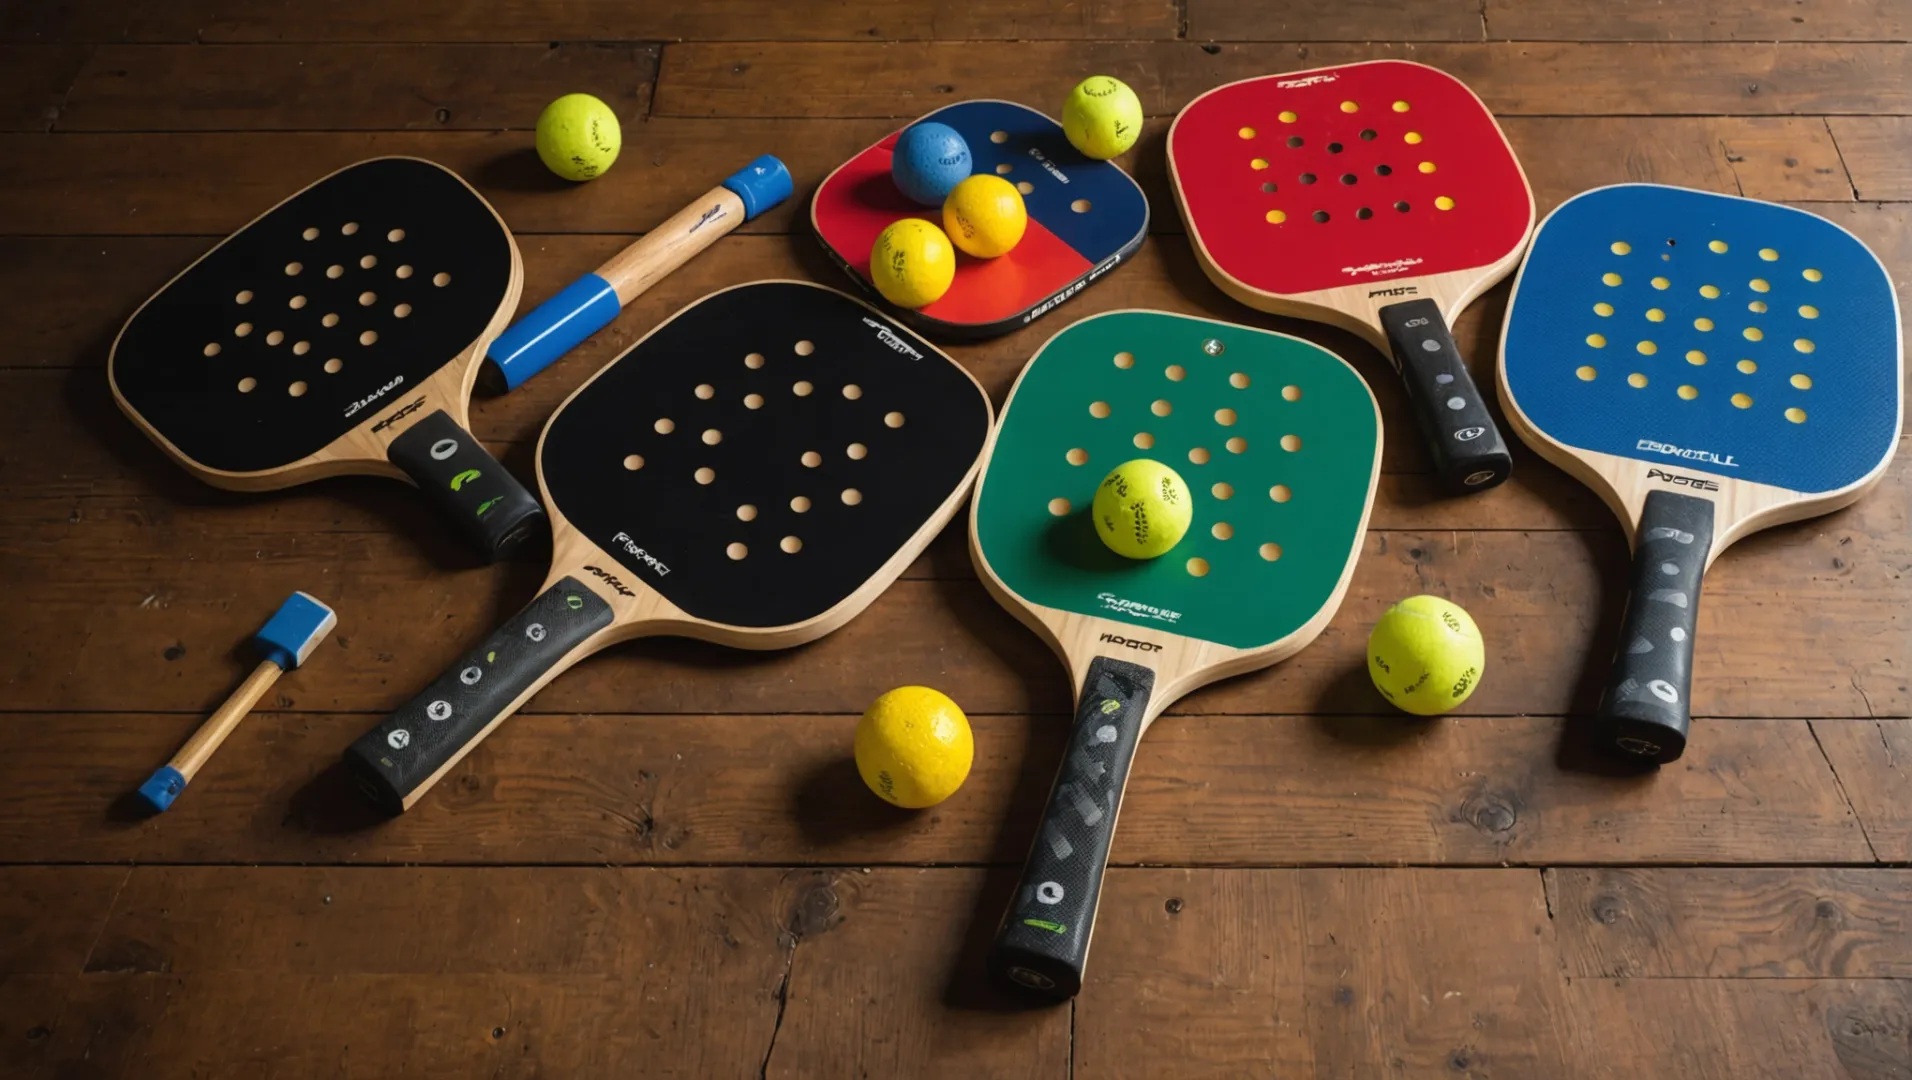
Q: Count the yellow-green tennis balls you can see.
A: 4